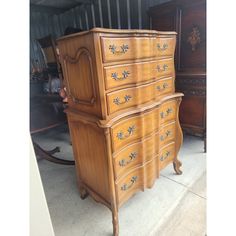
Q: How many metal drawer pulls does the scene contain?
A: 12